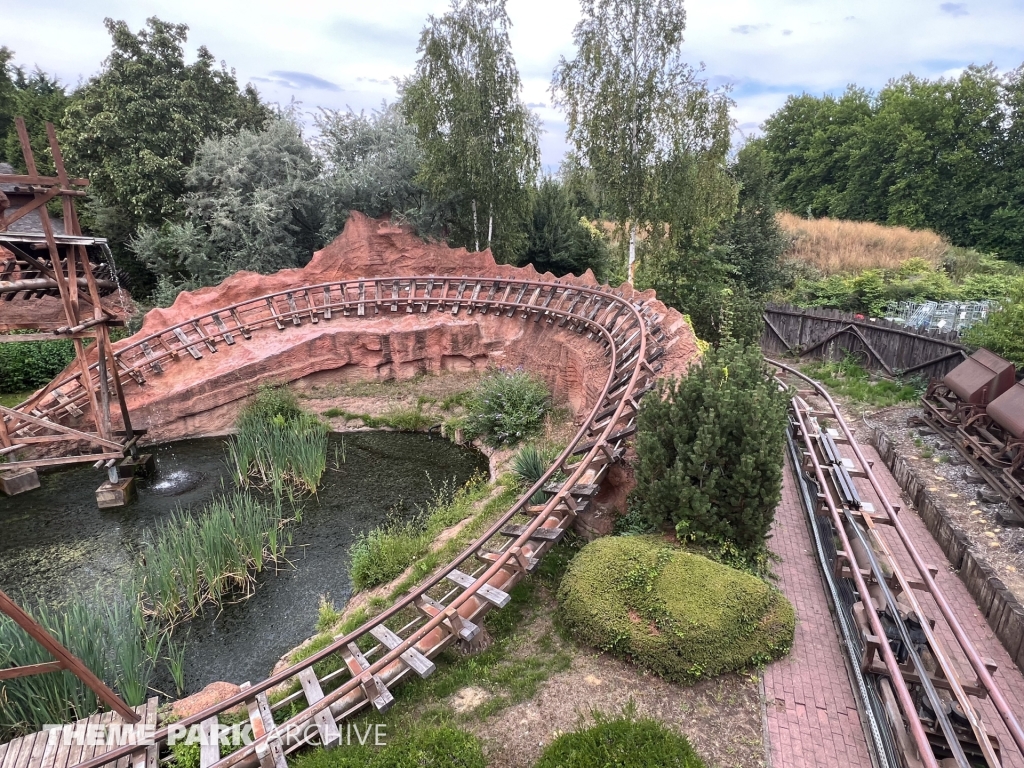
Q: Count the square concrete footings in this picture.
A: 3